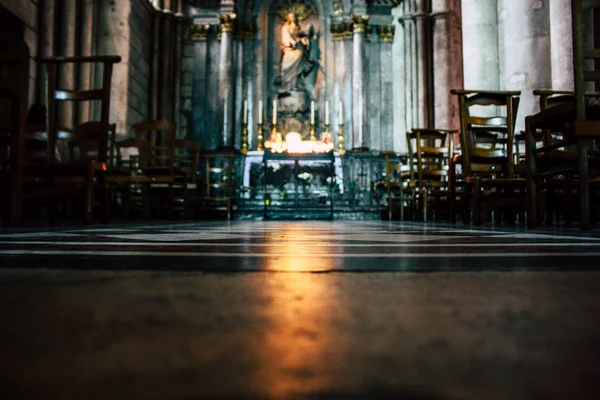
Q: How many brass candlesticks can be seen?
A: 6